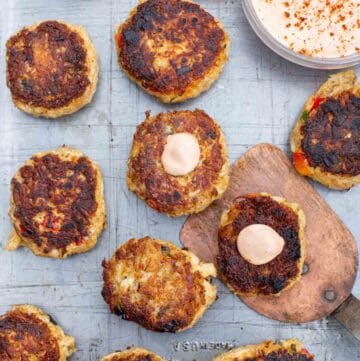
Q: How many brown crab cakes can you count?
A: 10